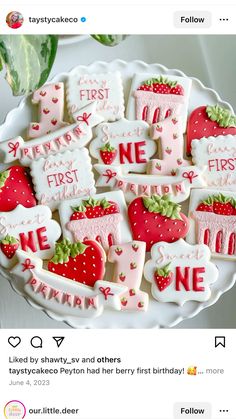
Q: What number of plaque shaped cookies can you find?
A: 3